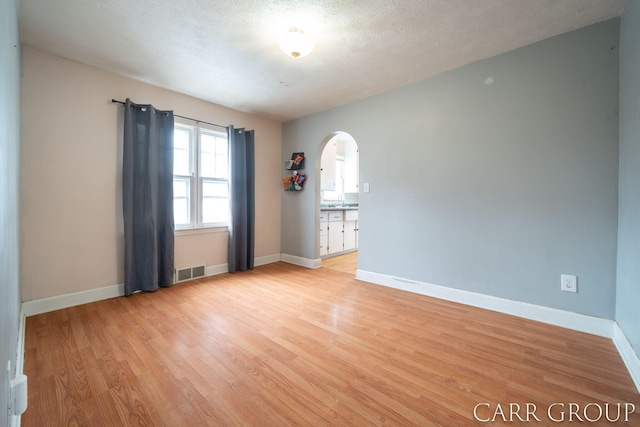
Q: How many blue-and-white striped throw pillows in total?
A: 0